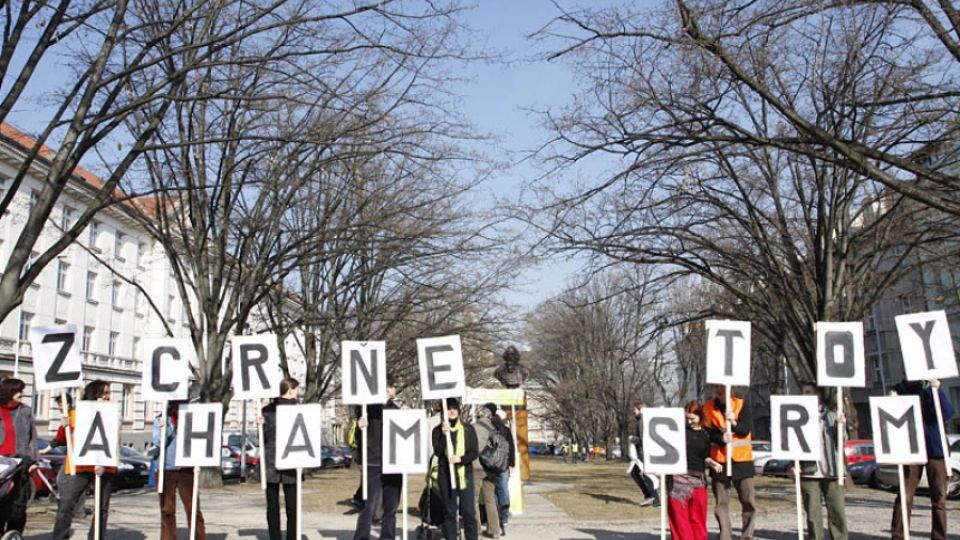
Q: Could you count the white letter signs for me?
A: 15